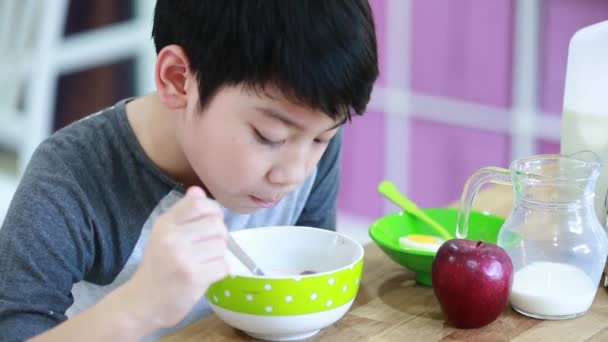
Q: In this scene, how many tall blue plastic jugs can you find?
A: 0